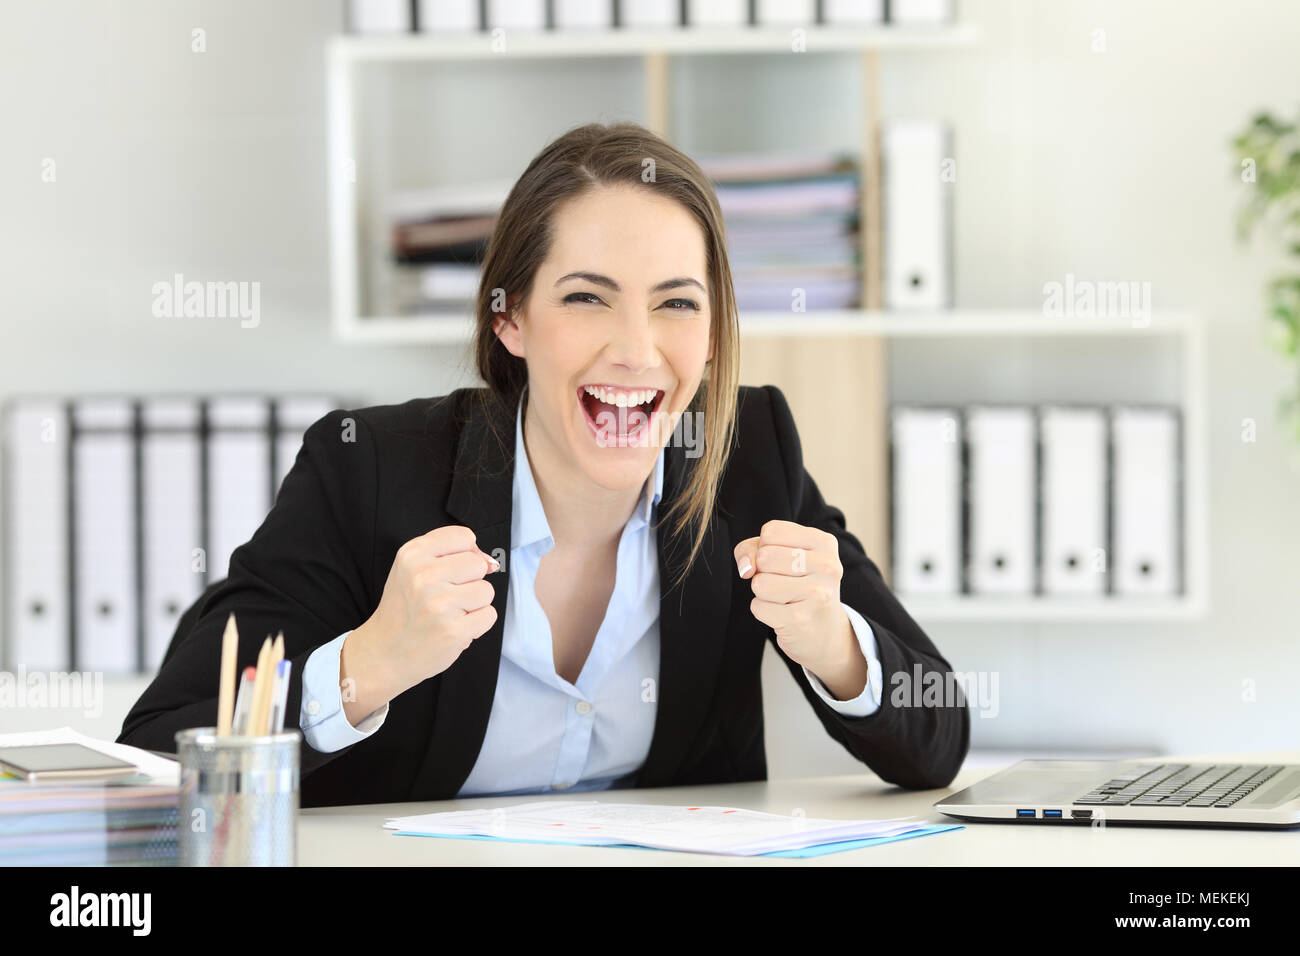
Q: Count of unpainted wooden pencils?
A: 3